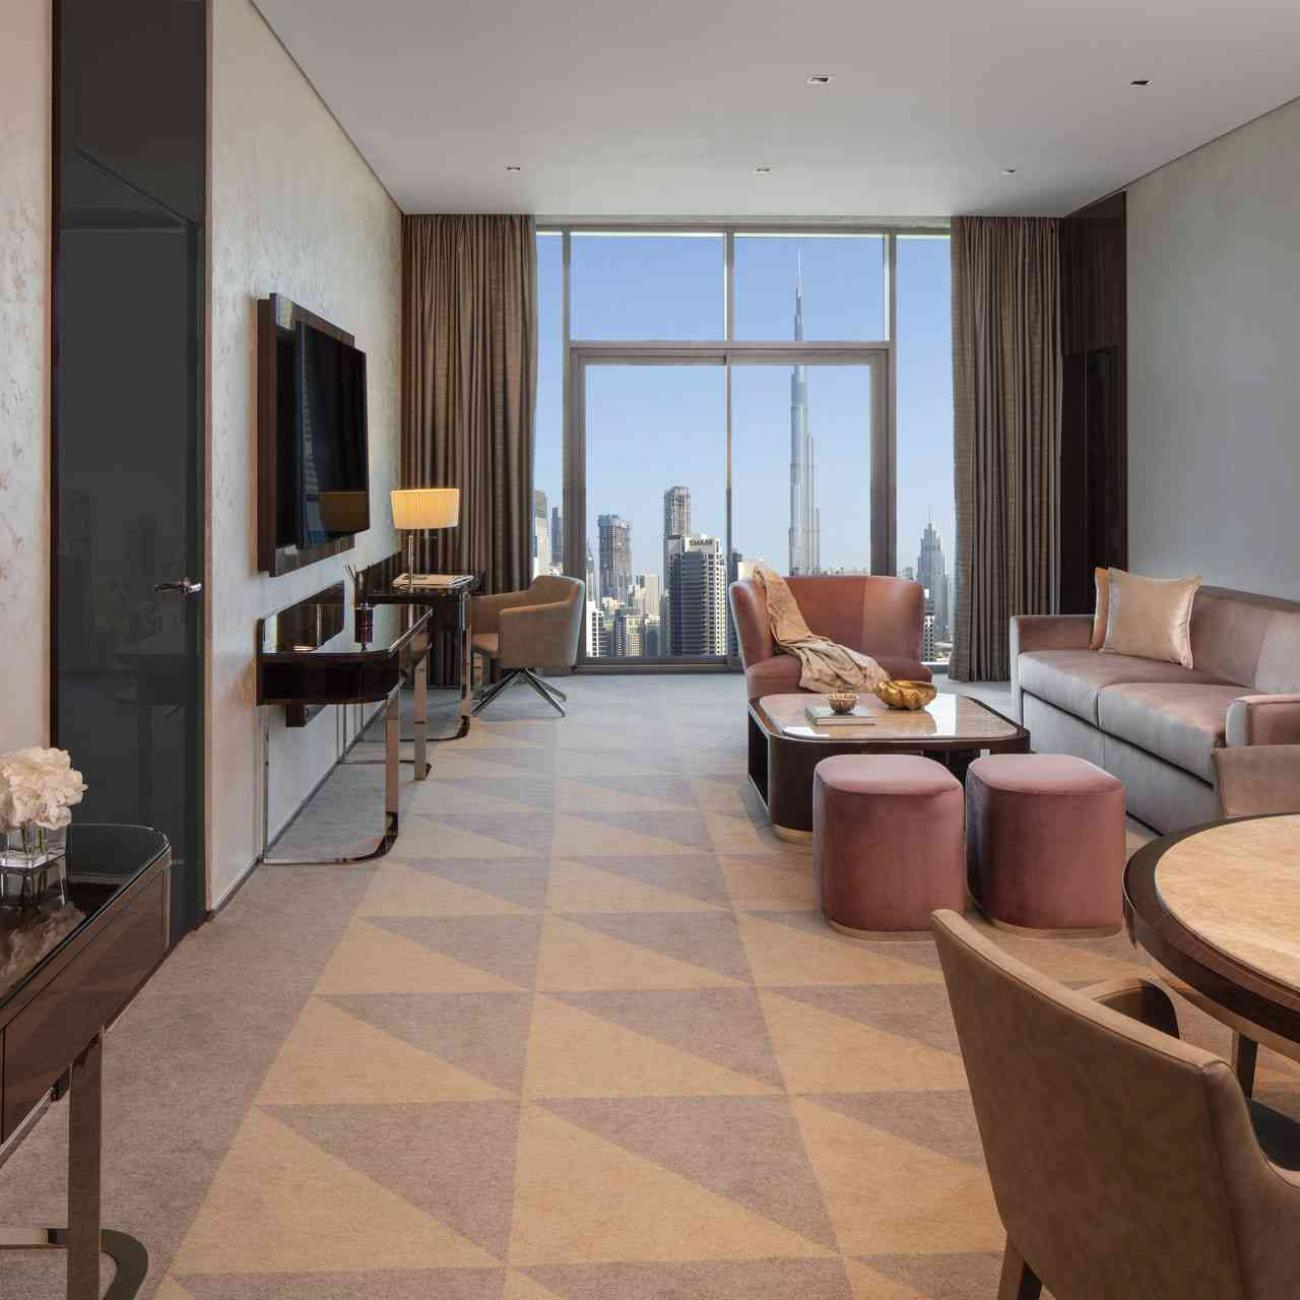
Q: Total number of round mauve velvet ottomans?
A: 2